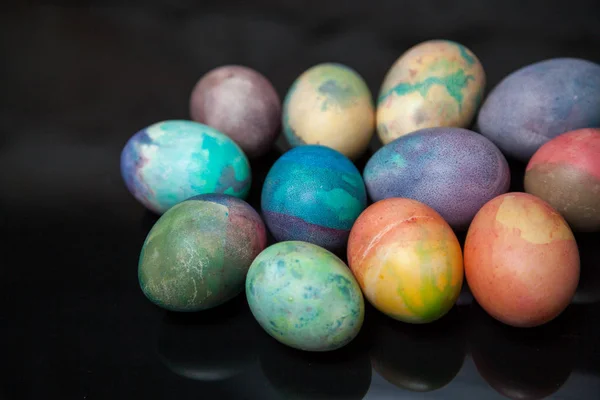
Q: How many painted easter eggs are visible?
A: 12